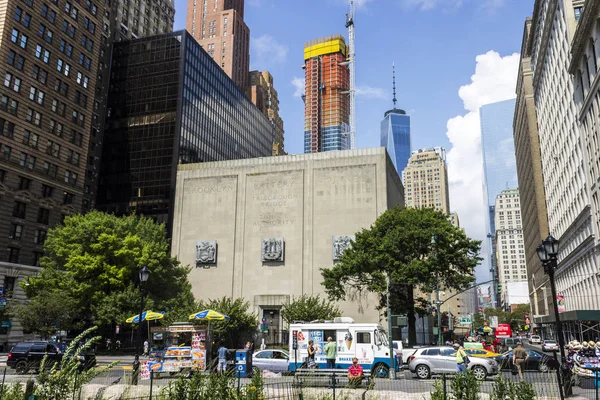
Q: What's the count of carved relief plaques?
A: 3